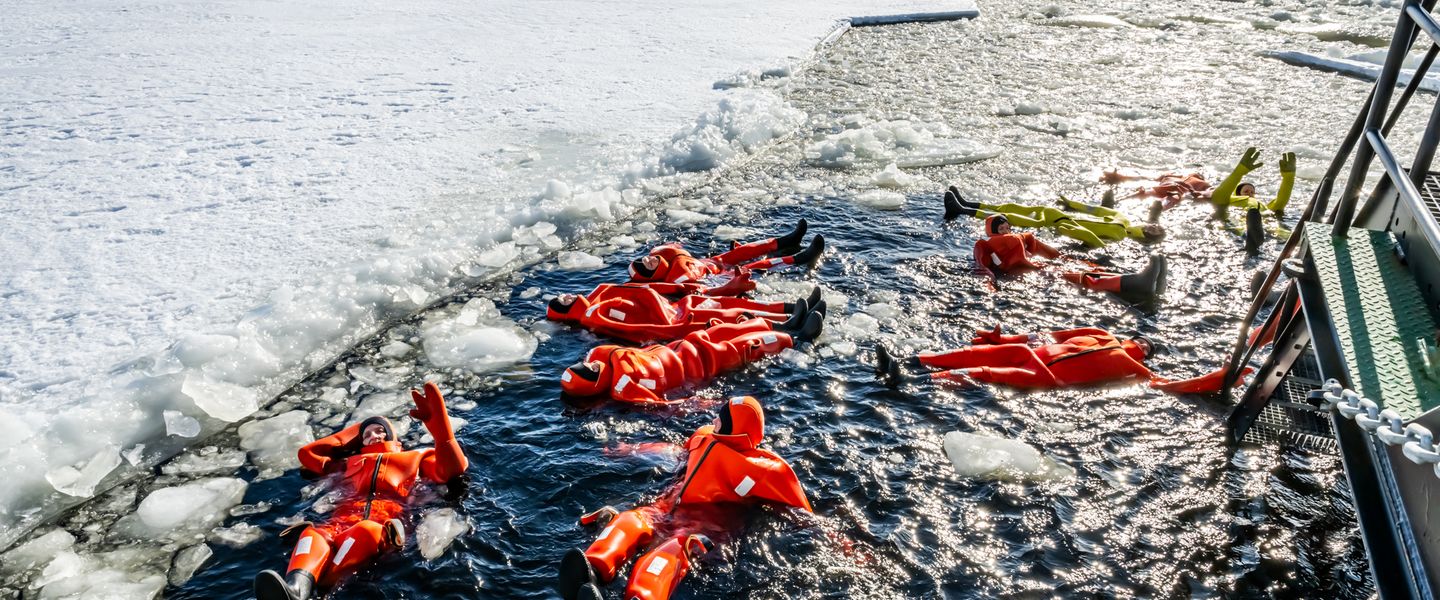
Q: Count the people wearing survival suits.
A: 10